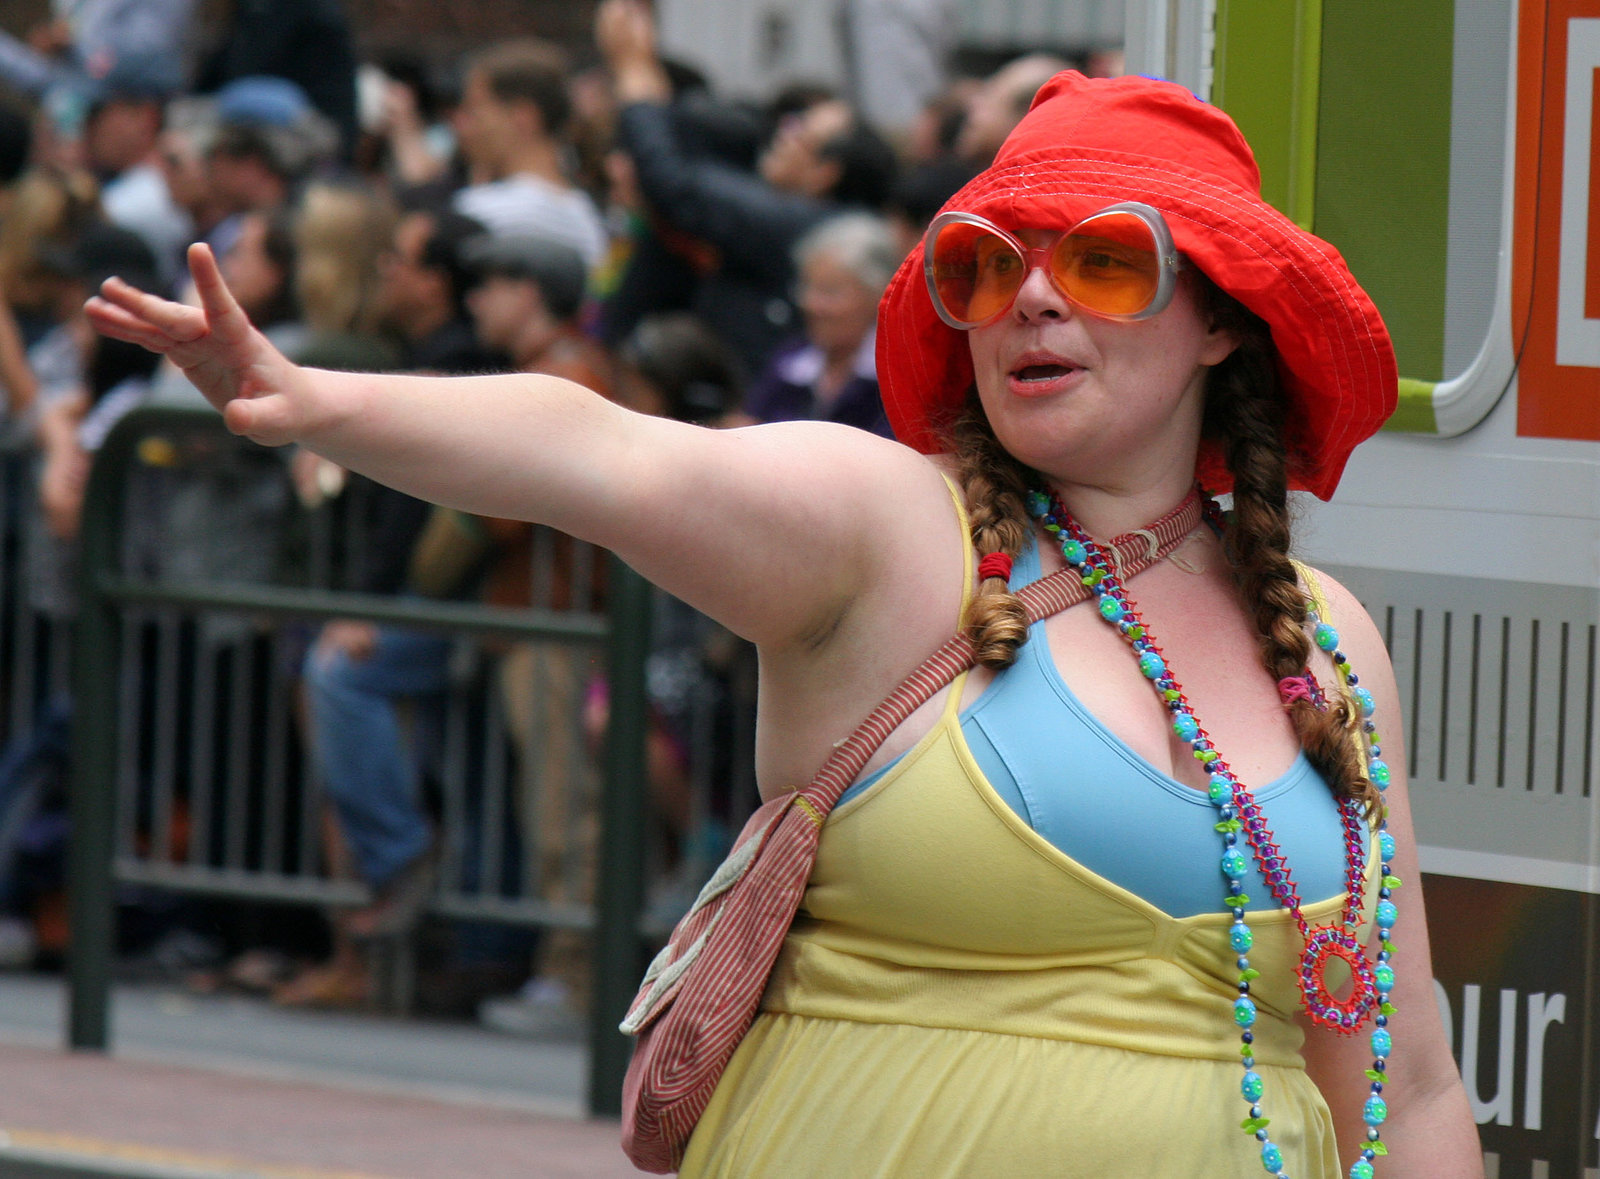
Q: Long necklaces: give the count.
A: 2